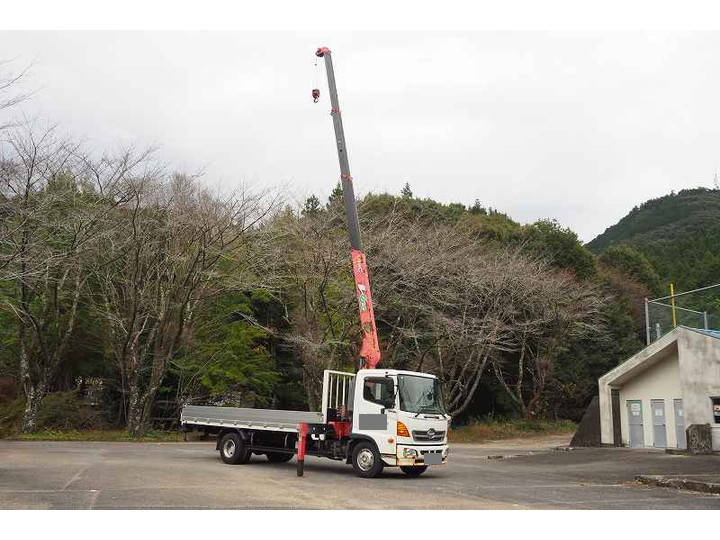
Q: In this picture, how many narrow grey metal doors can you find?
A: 3